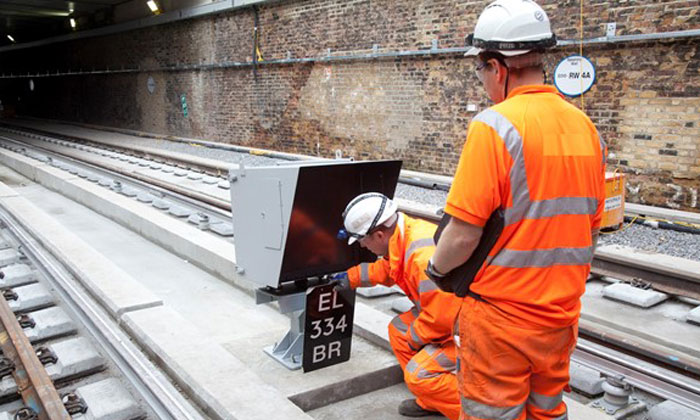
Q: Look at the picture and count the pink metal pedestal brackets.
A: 0